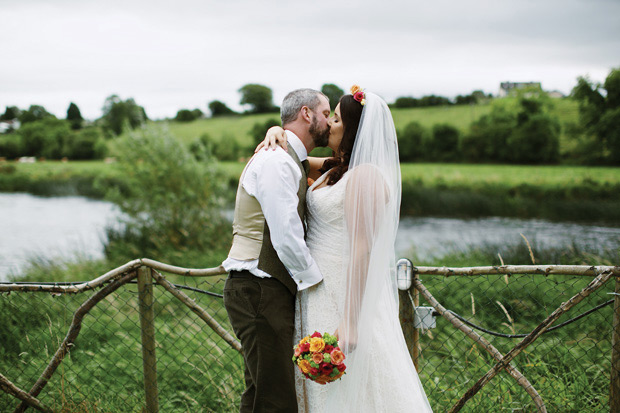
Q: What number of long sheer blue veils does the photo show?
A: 0